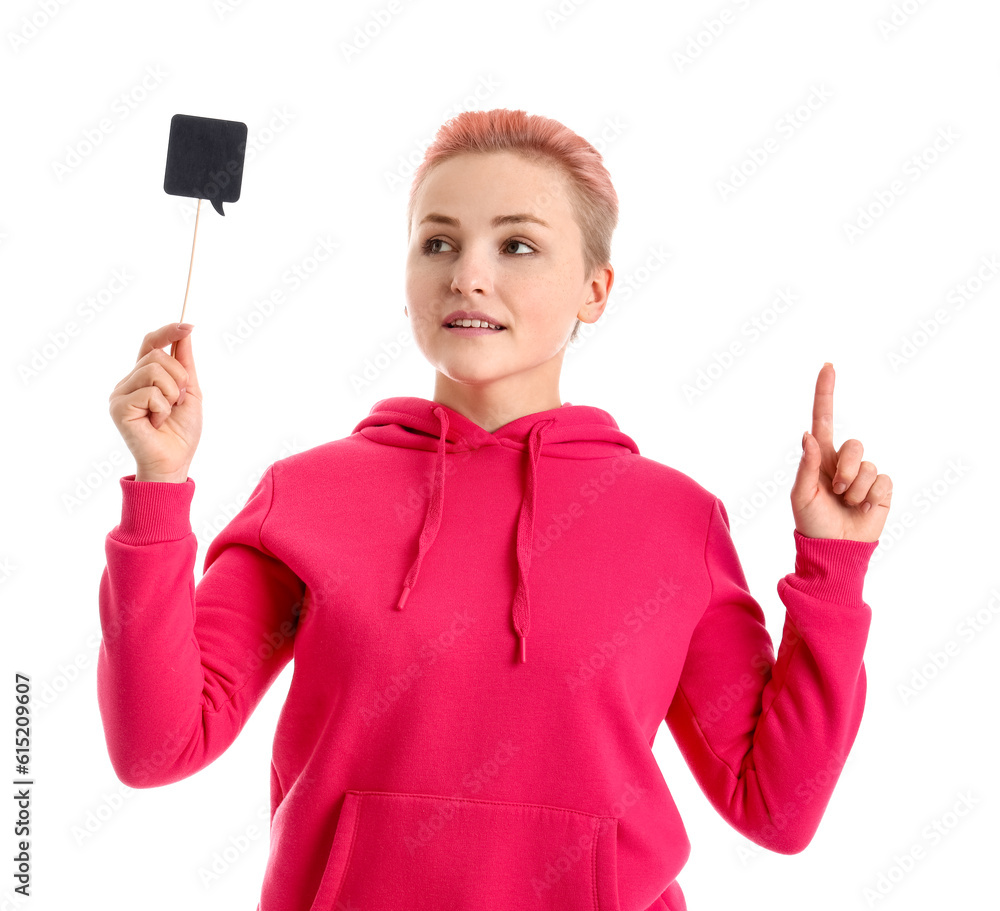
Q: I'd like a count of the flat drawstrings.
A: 2